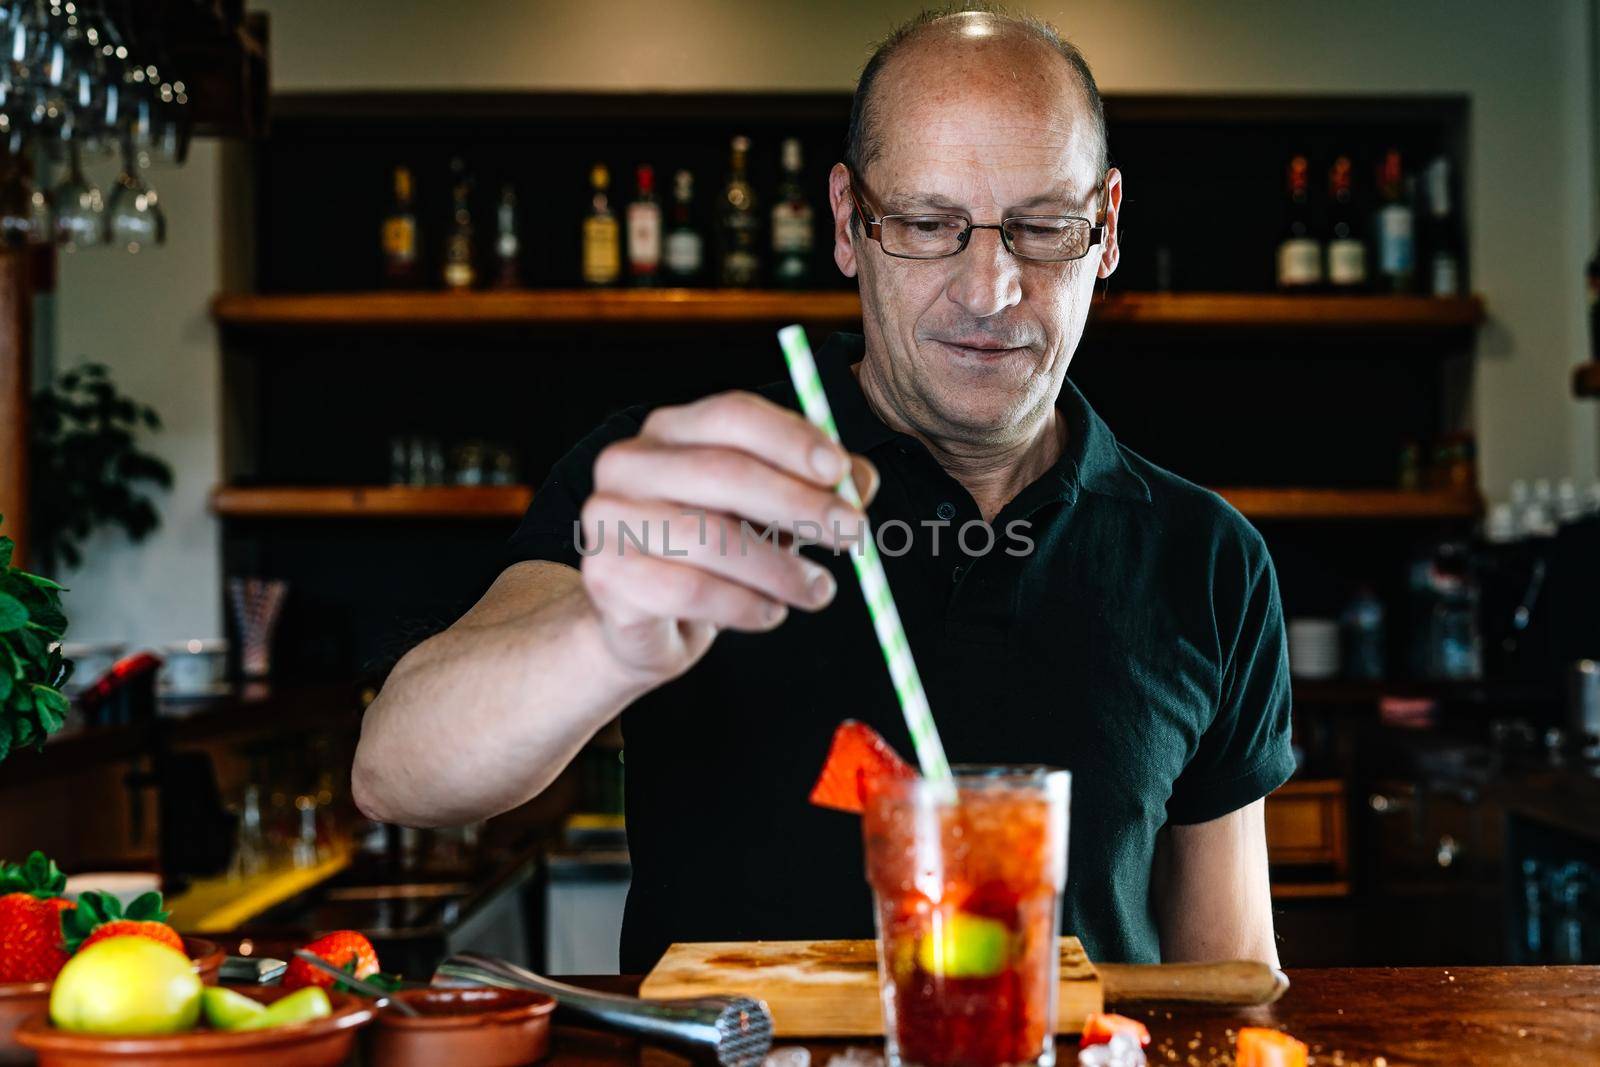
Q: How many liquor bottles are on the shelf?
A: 12